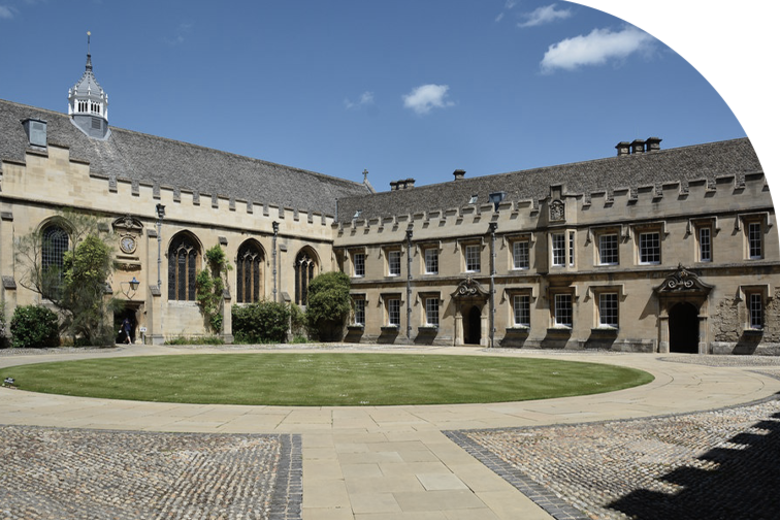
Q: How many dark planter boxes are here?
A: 7